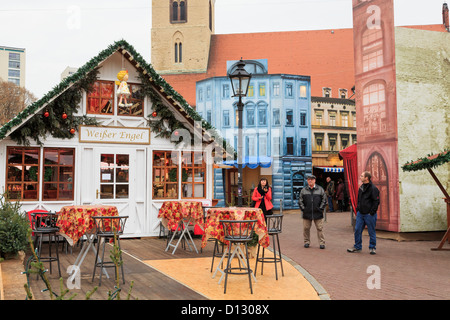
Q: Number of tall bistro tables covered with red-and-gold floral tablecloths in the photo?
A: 3